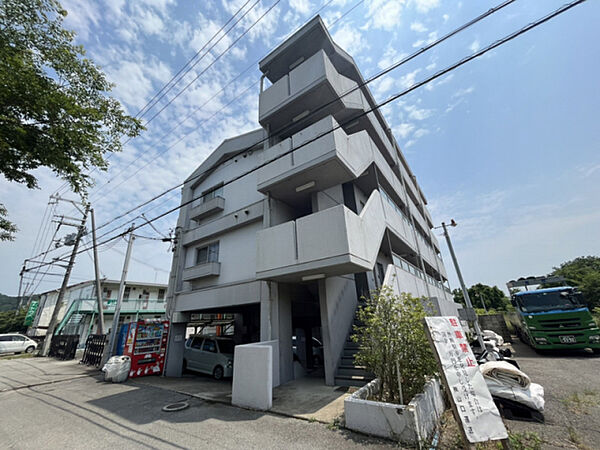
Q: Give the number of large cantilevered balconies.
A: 3